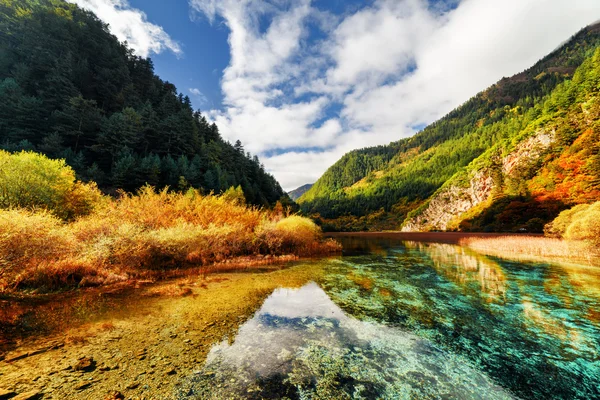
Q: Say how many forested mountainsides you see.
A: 2